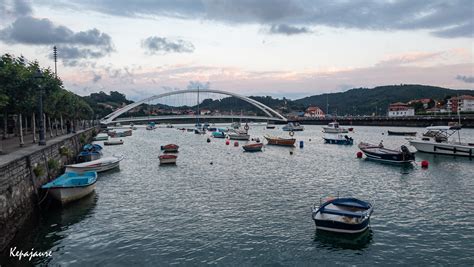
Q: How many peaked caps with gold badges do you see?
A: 0